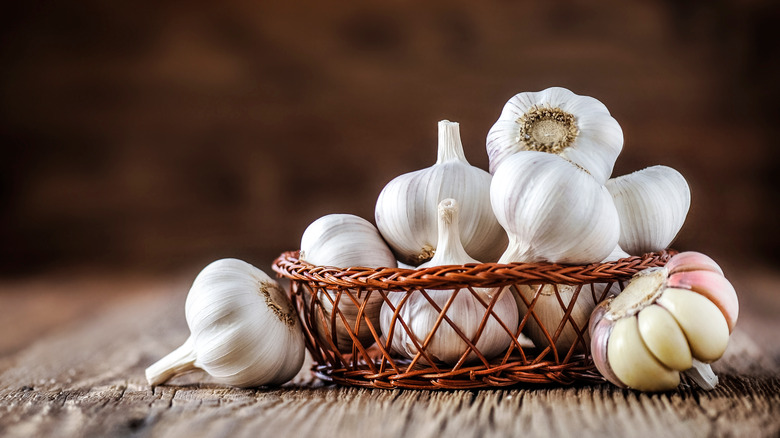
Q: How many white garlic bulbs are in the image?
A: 8